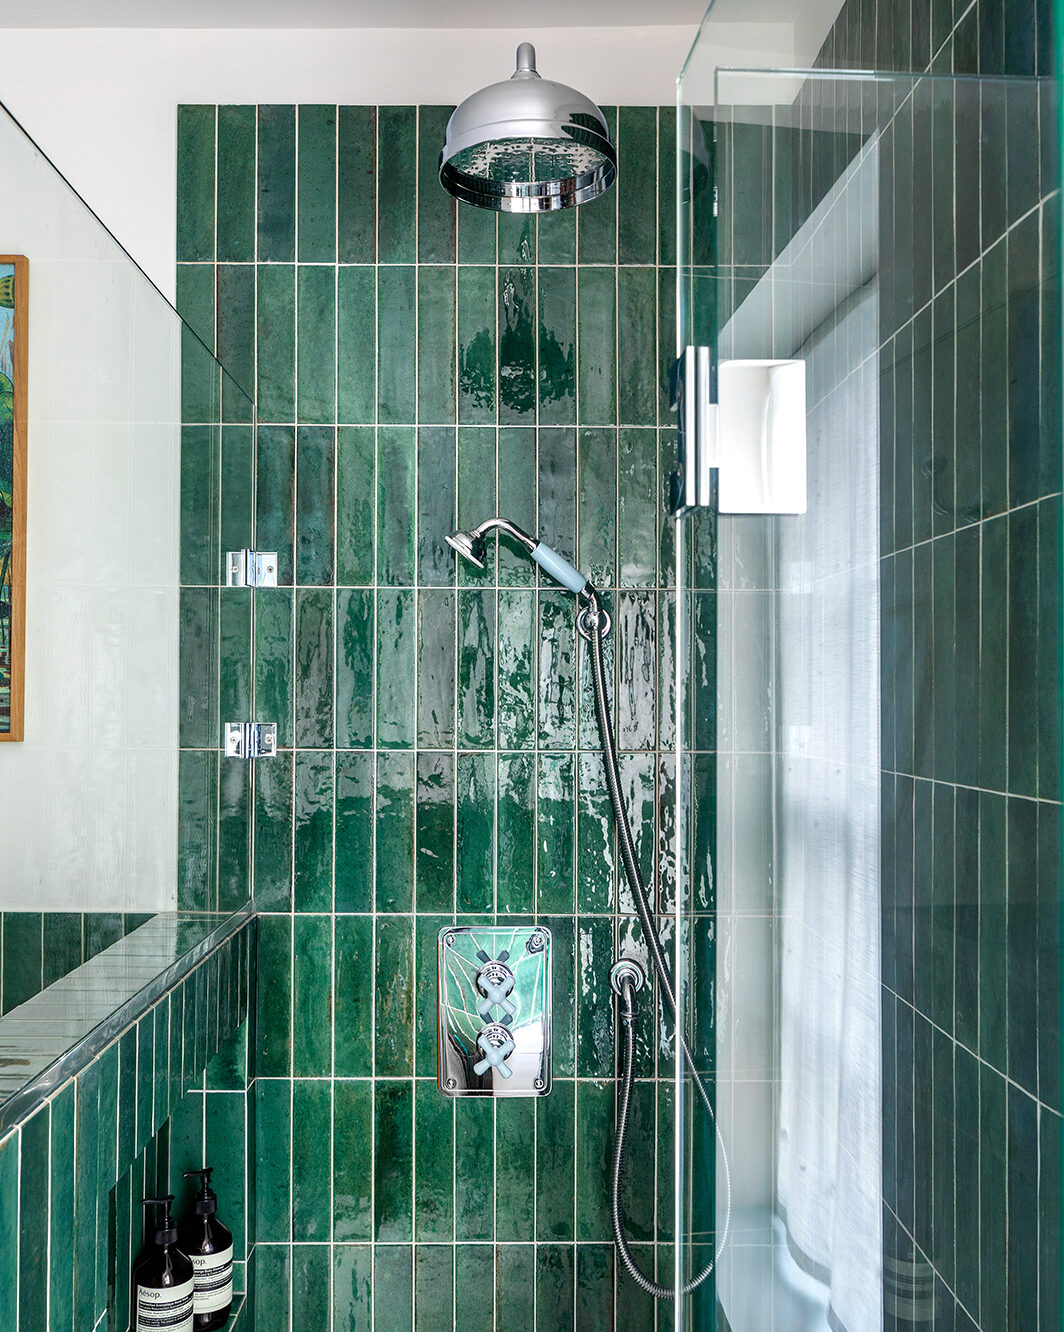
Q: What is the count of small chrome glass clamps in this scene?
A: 2